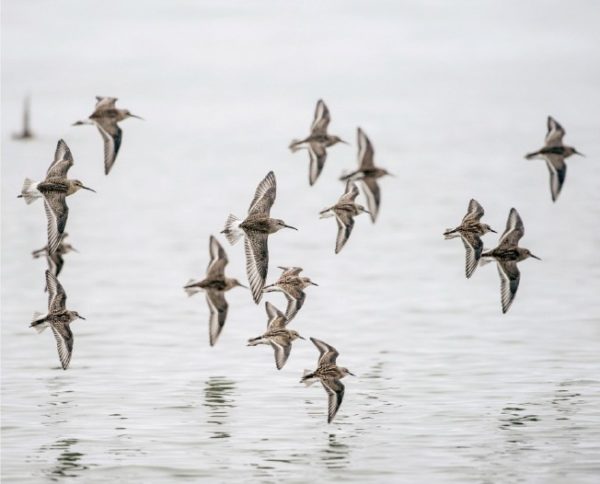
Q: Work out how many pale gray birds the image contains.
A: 15